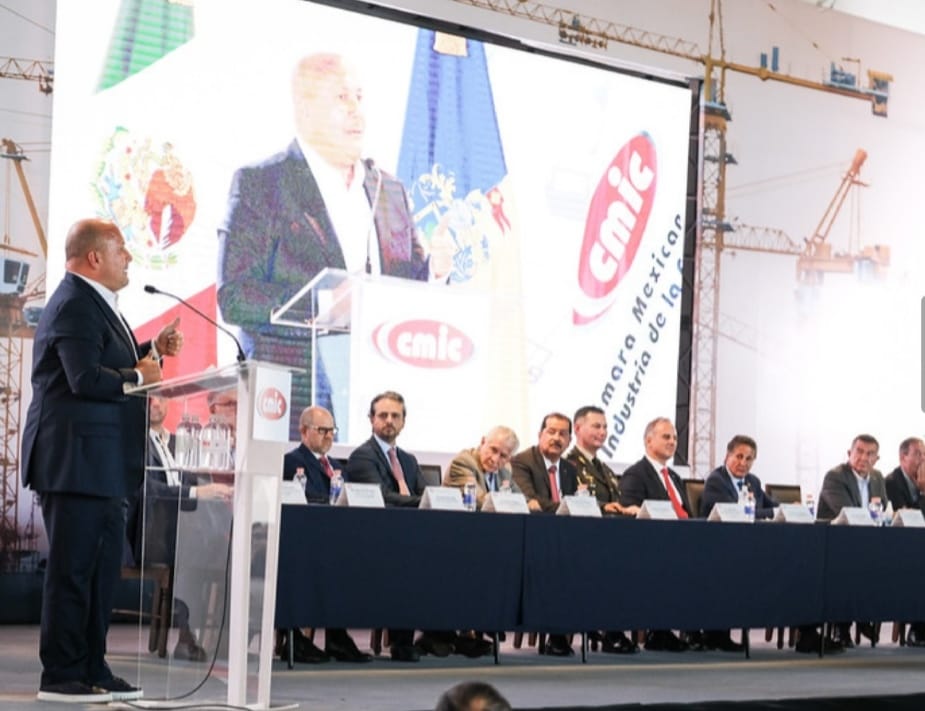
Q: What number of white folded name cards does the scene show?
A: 10